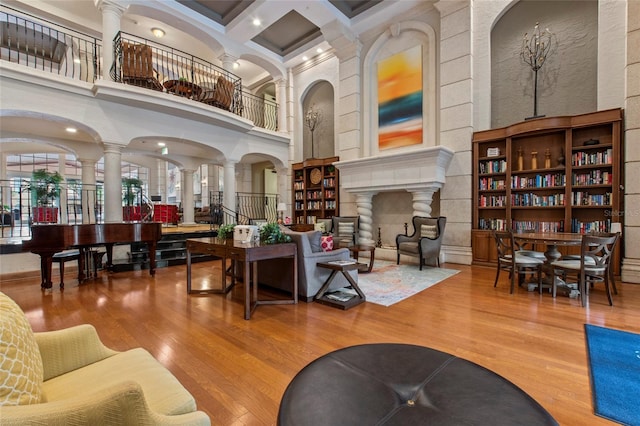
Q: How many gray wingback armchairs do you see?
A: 2